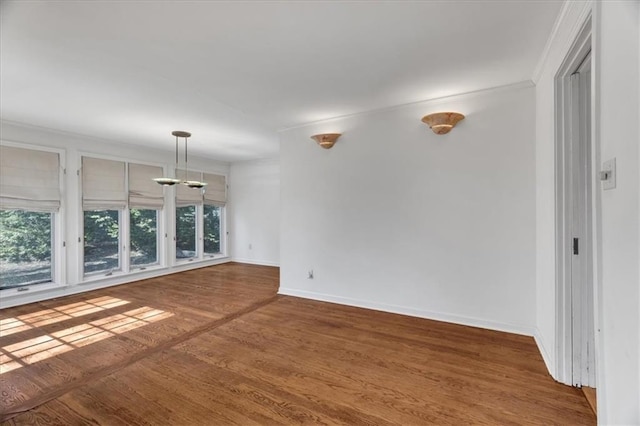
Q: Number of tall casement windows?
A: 5